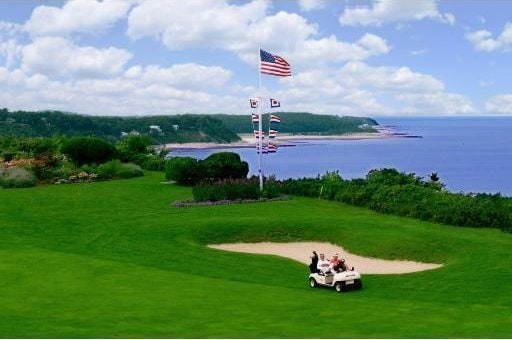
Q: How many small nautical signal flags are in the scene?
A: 8